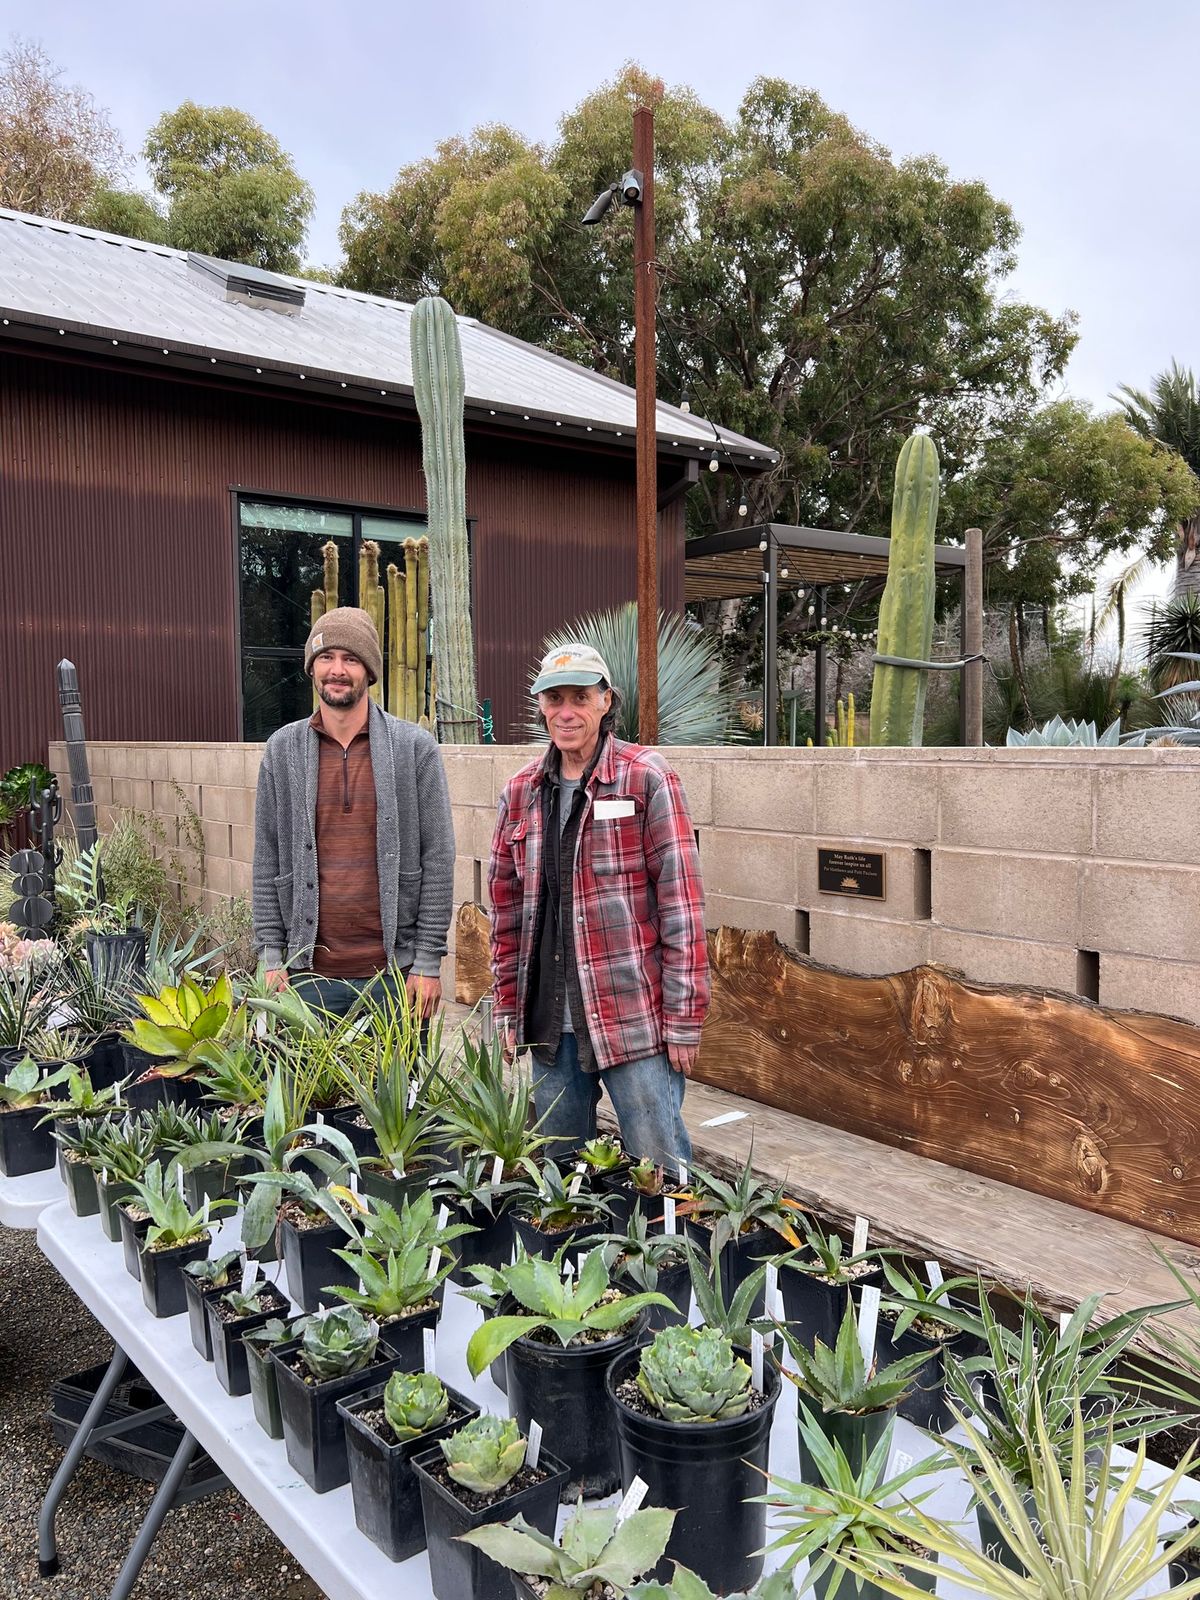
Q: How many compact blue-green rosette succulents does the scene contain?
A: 4